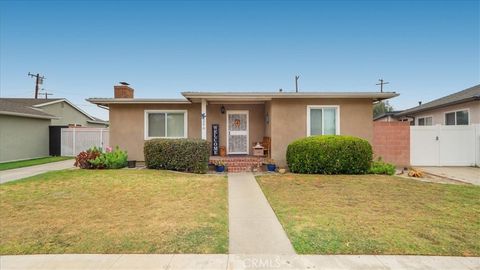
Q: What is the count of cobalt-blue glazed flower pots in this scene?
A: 2